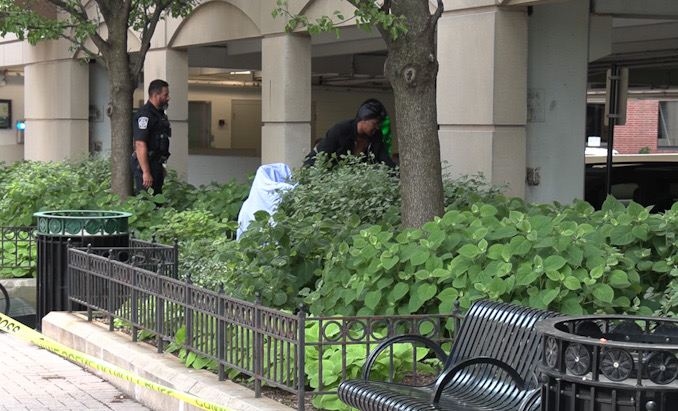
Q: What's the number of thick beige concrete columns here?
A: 4